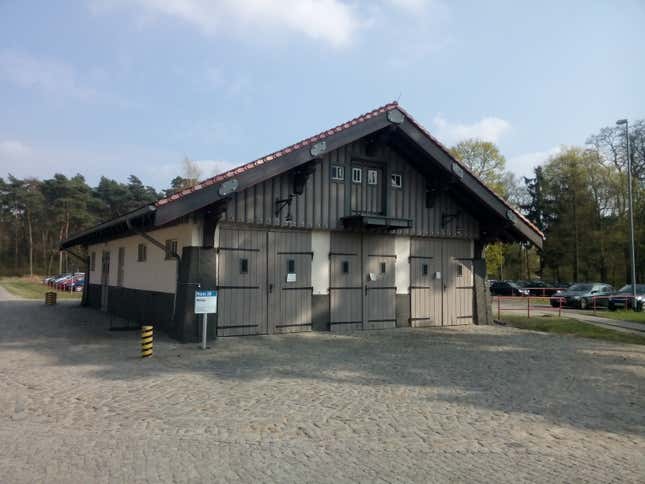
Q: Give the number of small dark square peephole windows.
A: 6